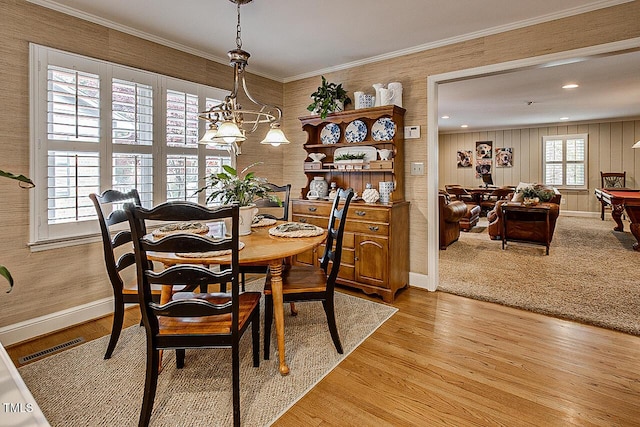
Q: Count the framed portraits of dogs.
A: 4